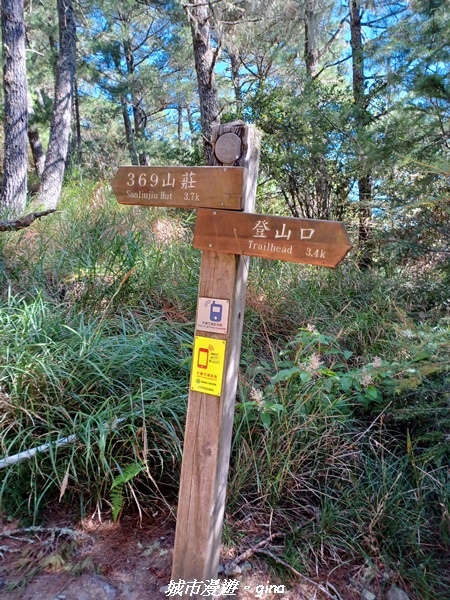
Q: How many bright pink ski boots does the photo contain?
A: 0